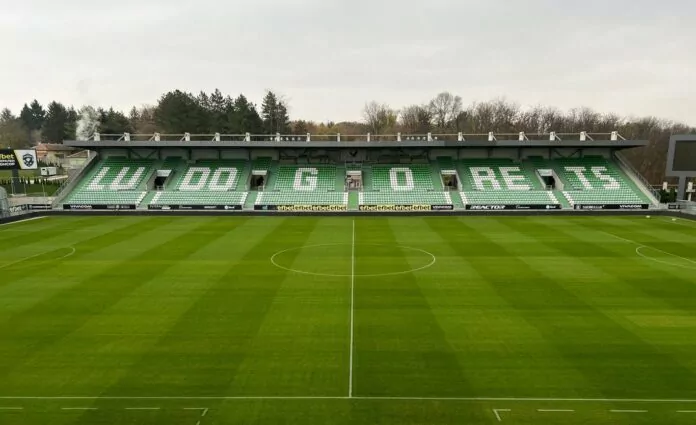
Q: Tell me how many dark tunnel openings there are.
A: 4